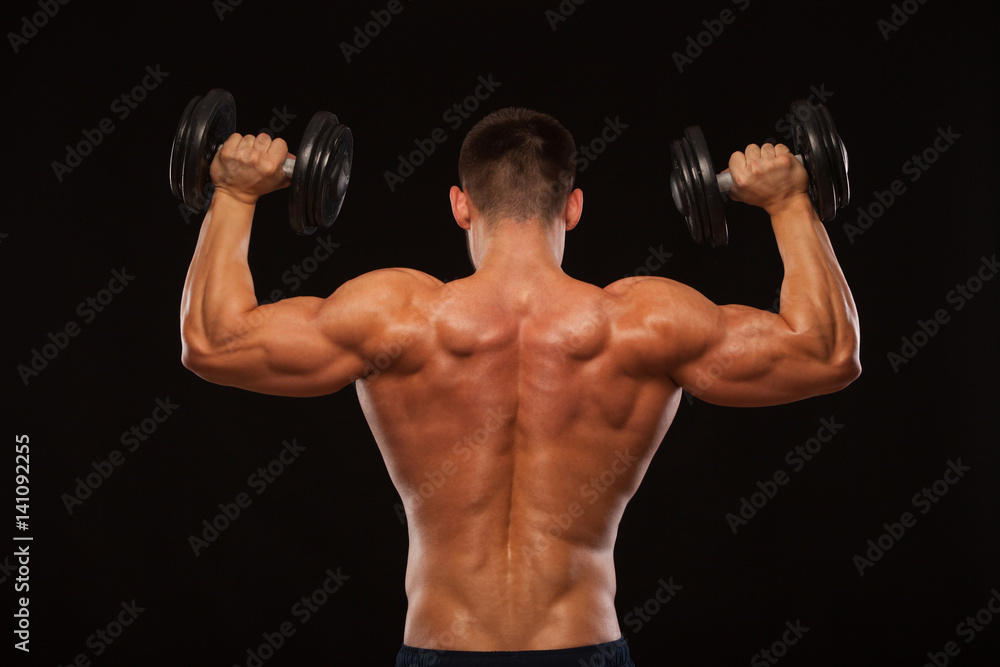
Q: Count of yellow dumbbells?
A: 0